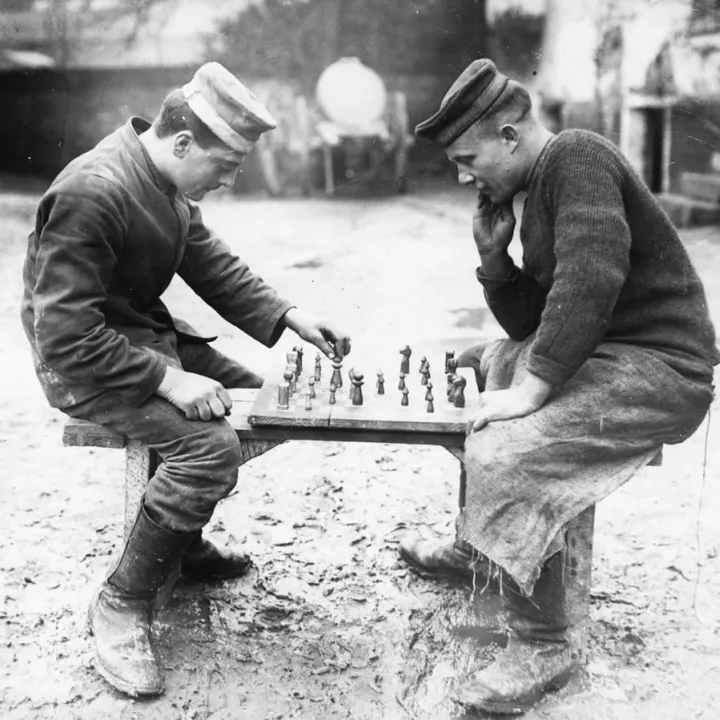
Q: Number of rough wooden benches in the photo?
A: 1